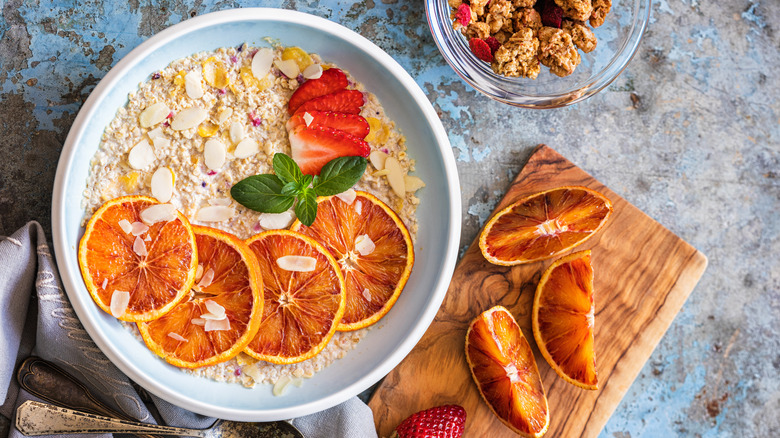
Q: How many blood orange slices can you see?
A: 7